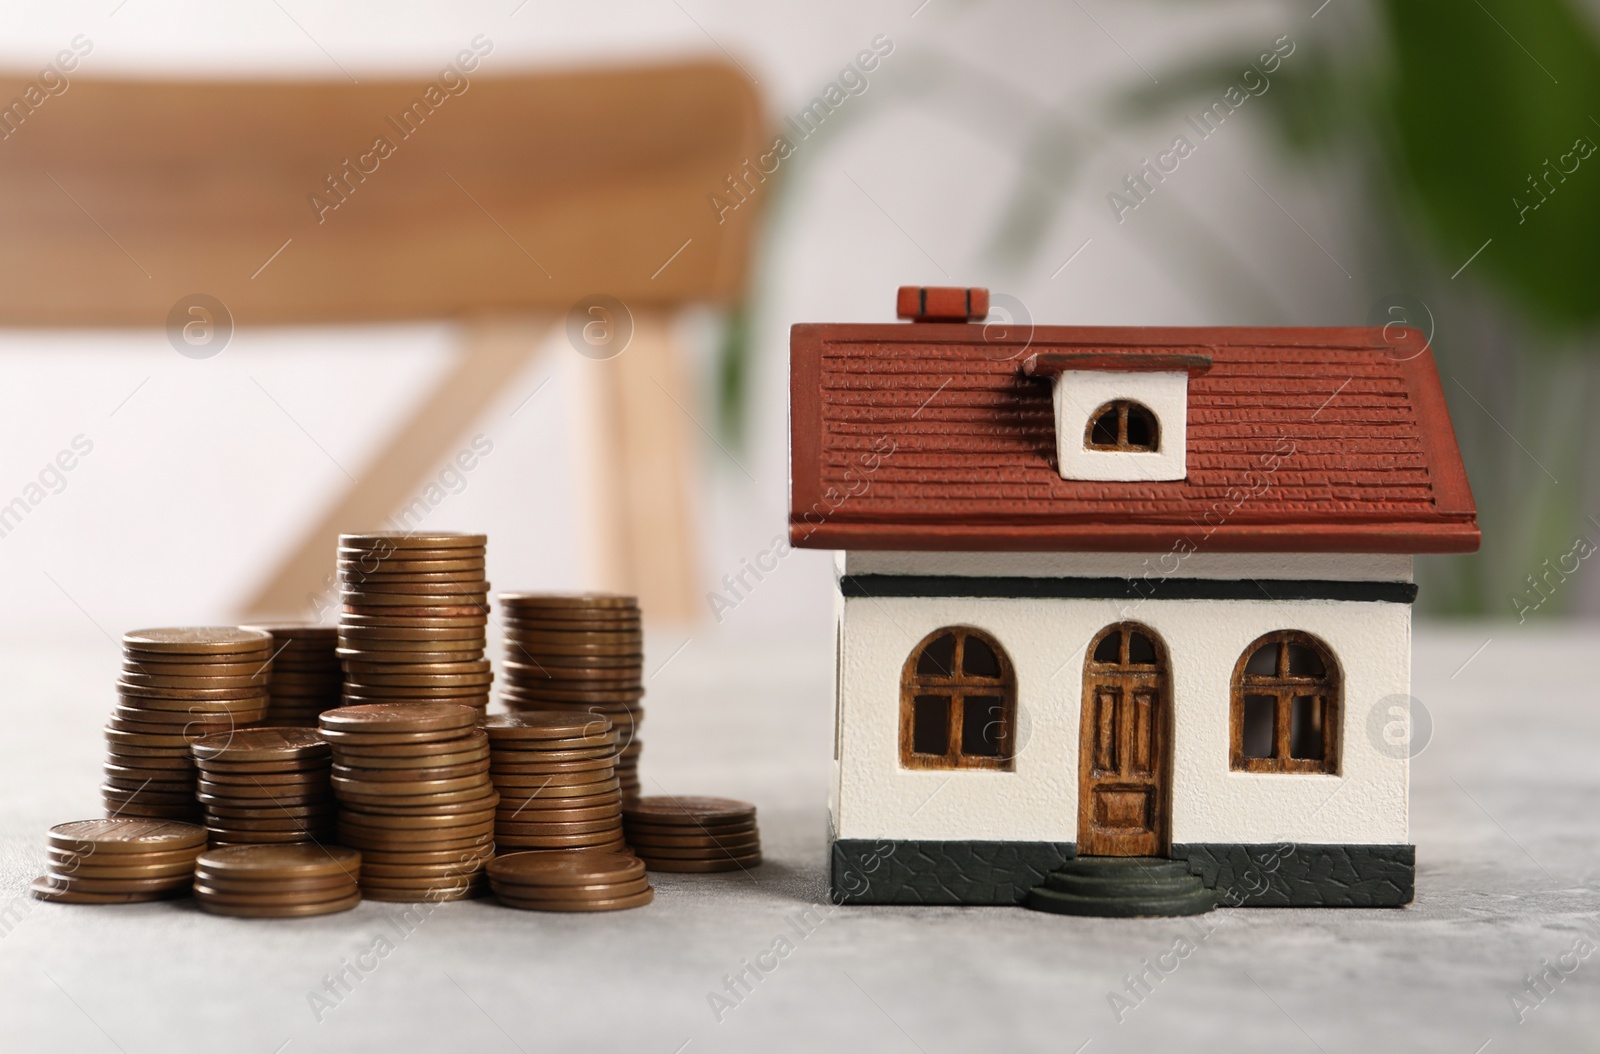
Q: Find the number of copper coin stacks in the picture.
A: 11